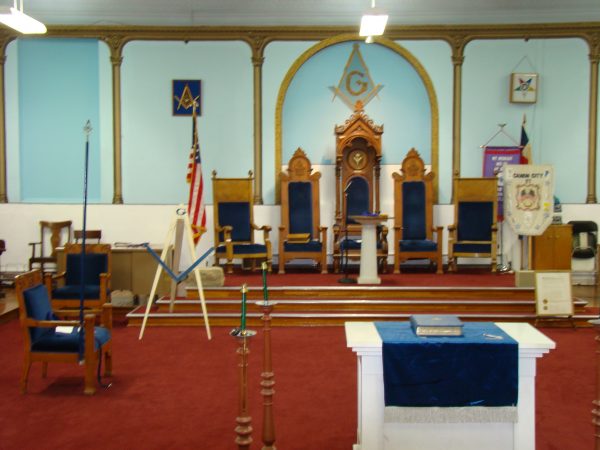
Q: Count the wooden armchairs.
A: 8